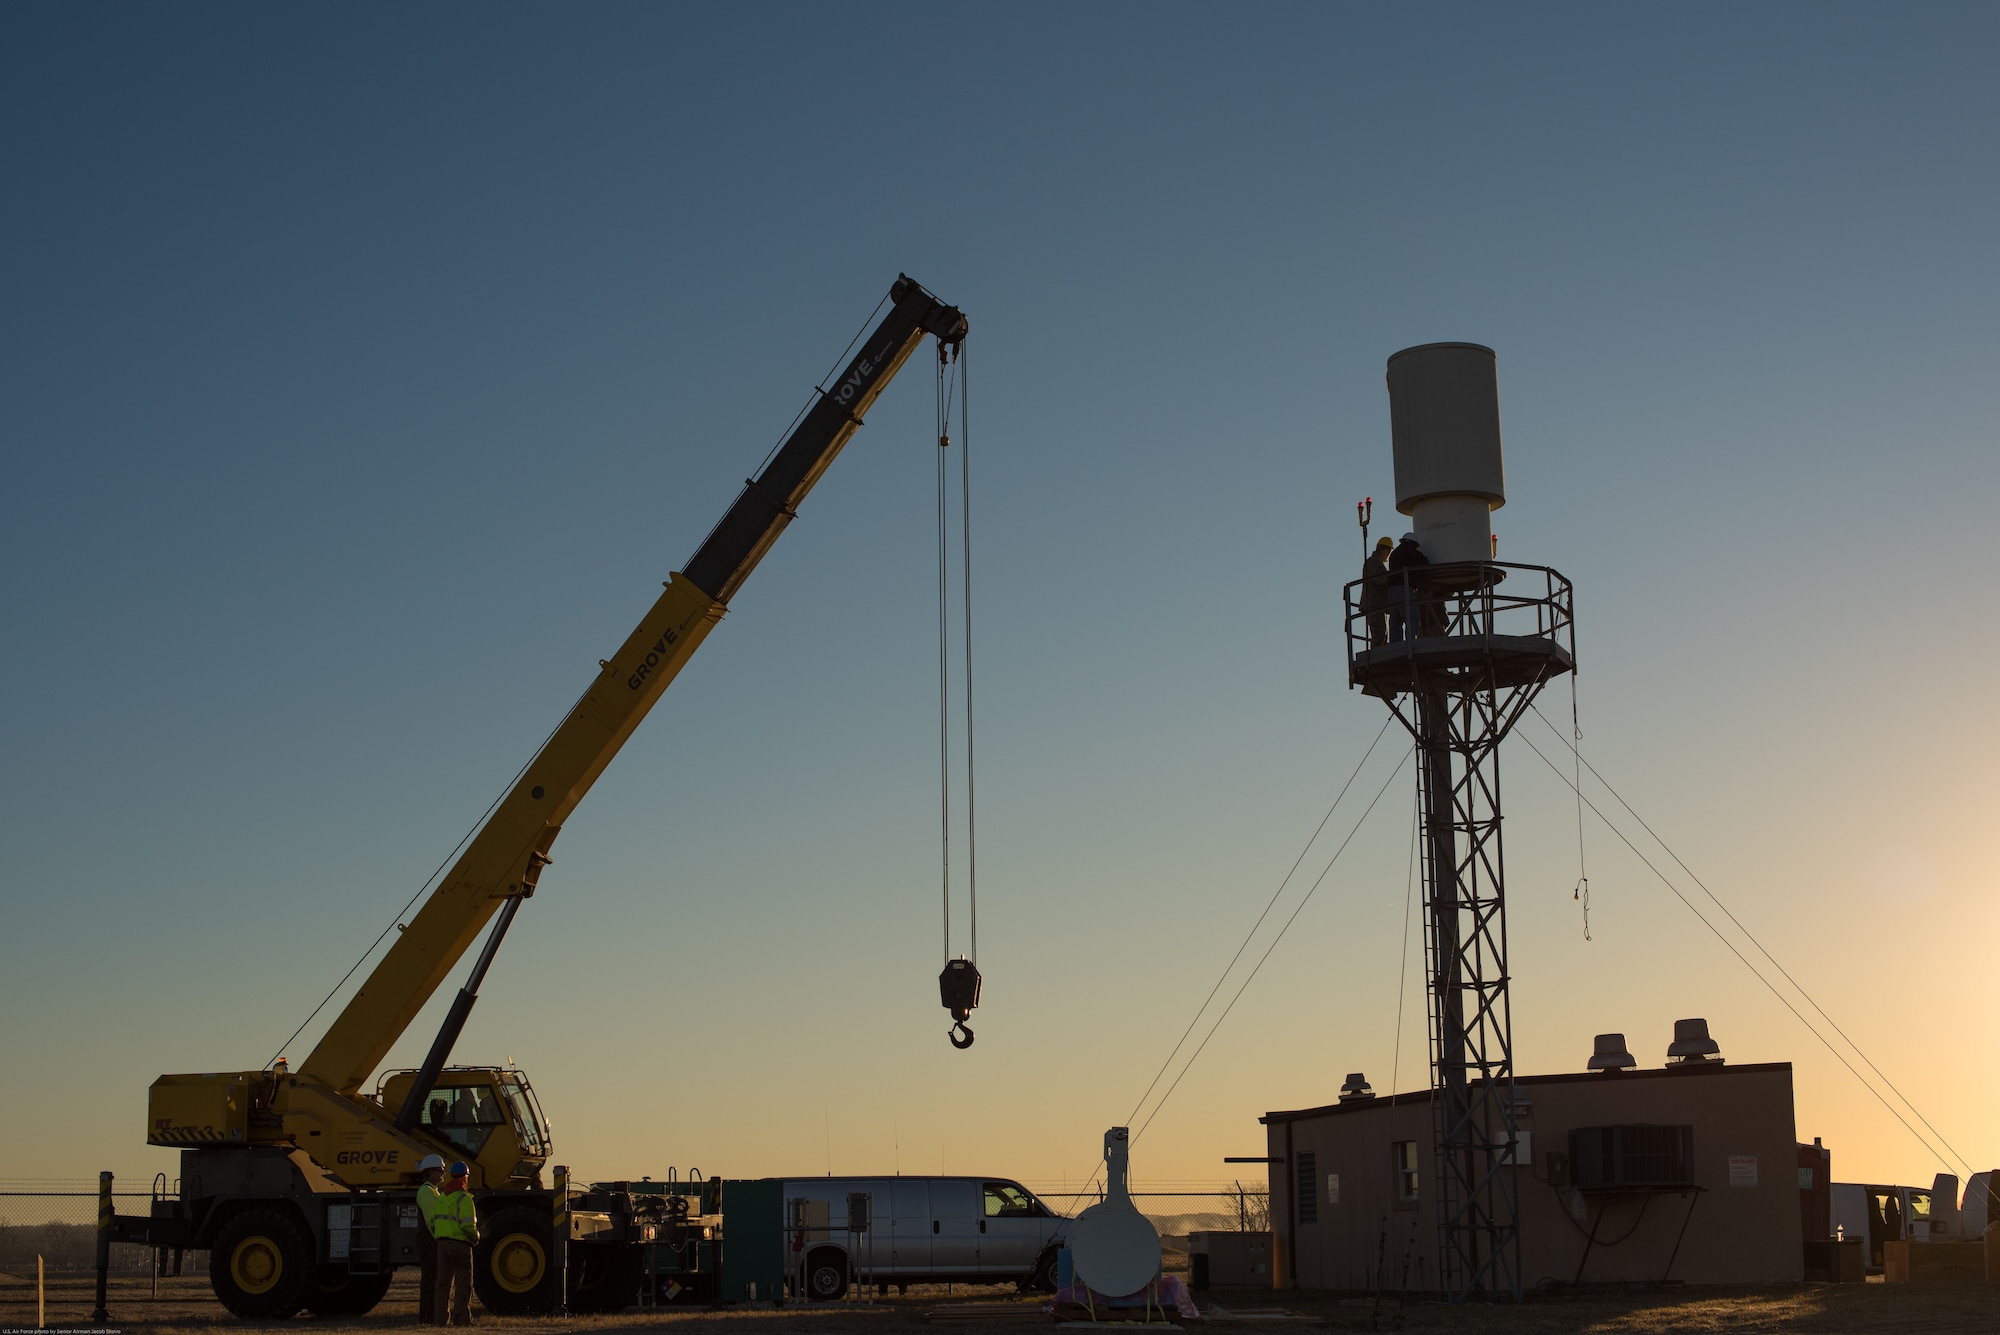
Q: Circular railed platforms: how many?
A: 1